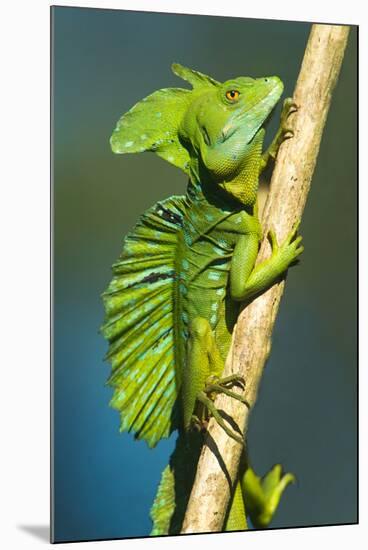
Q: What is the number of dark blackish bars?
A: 2